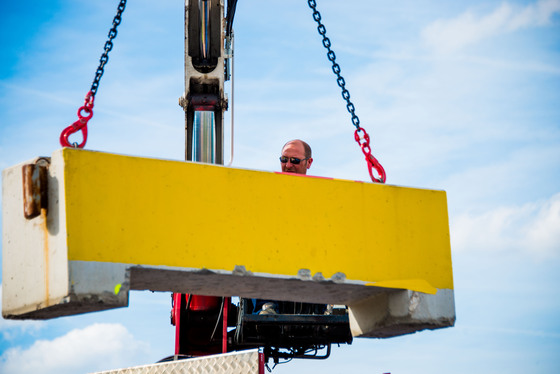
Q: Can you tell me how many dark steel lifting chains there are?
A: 2